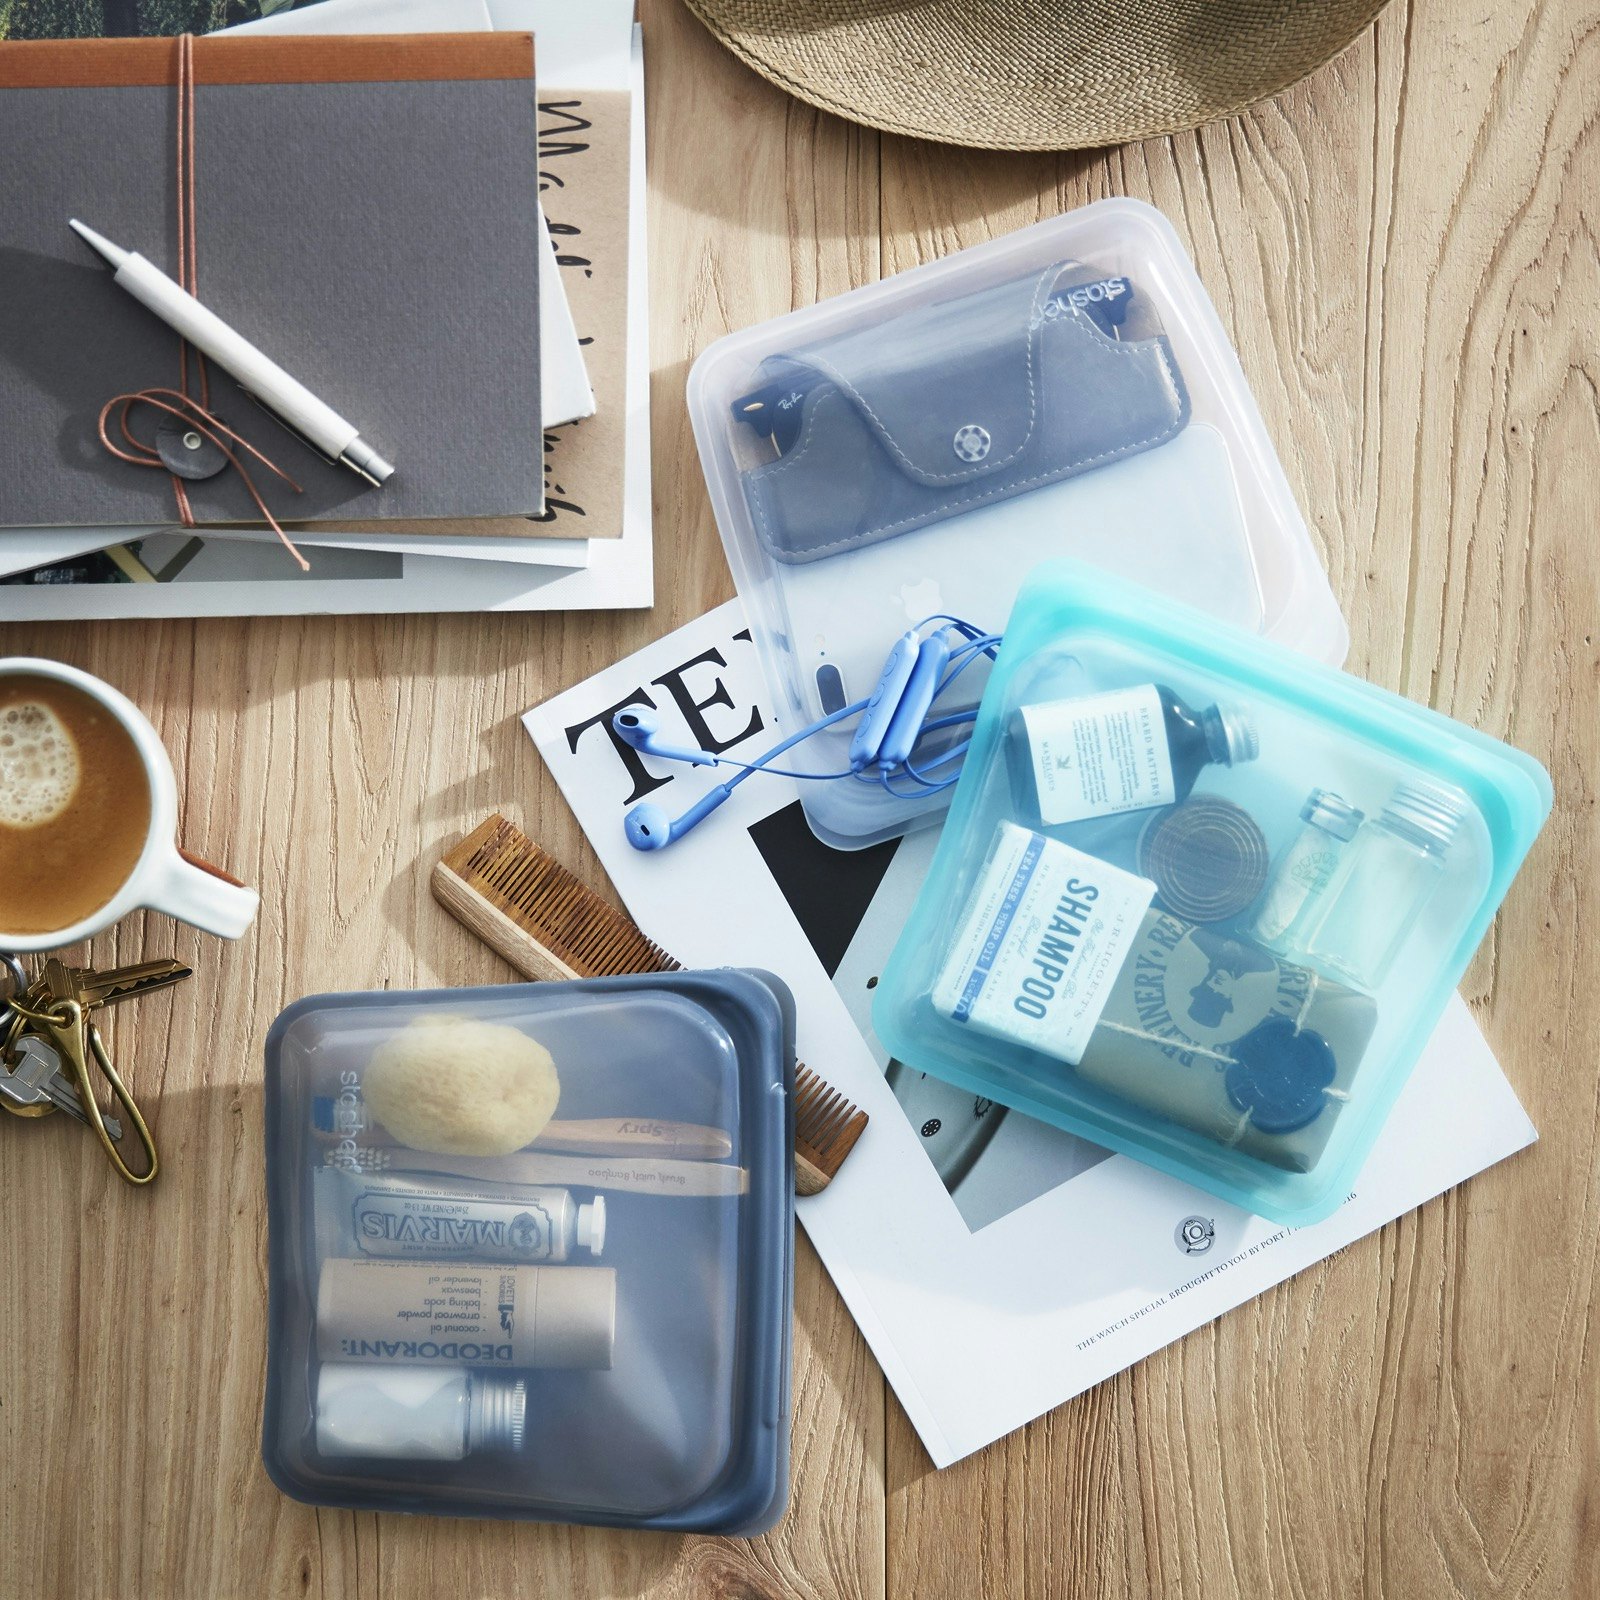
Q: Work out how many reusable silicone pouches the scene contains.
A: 3